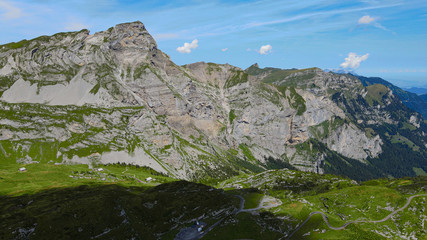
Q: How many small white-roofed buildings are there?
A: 3